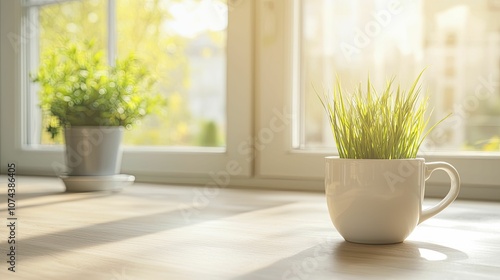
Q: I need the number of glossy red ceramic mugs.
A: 0